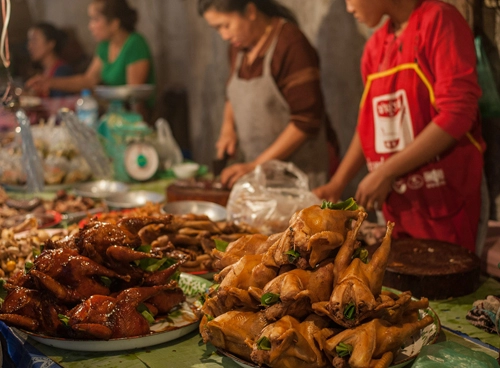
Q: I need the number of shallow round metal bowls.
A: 3